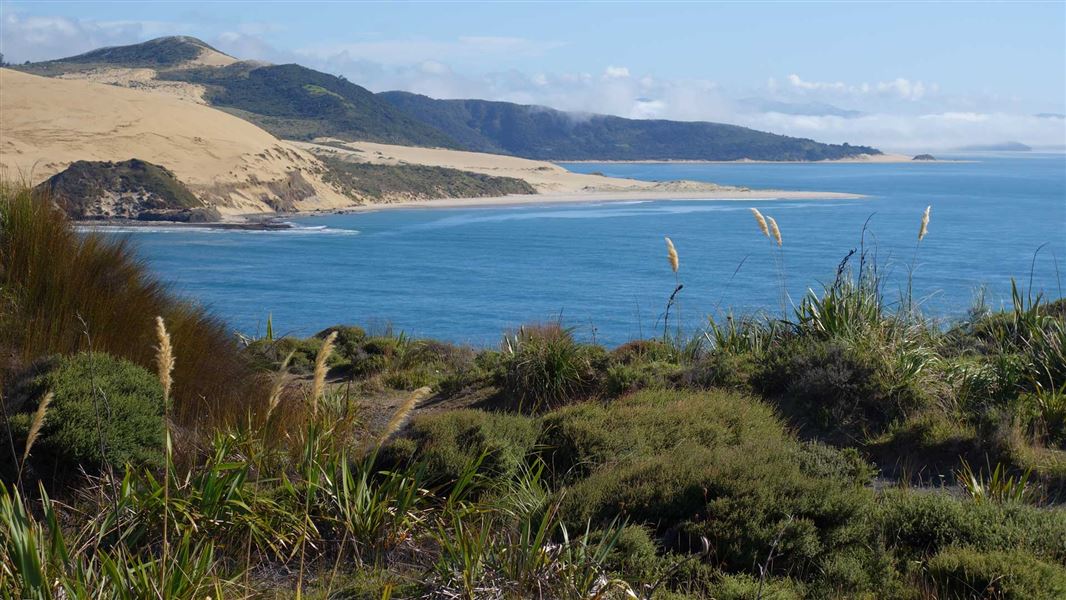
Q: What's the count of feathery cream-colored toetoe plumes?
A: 9